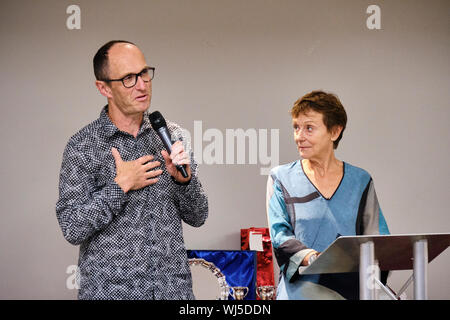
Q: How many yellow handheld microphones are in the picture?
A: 0